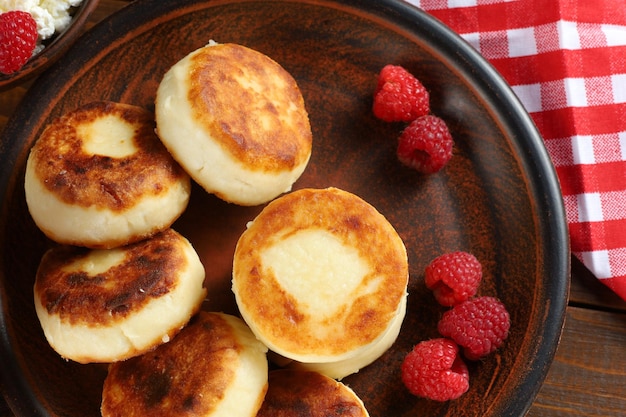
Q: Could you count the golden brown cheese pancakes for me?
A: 6